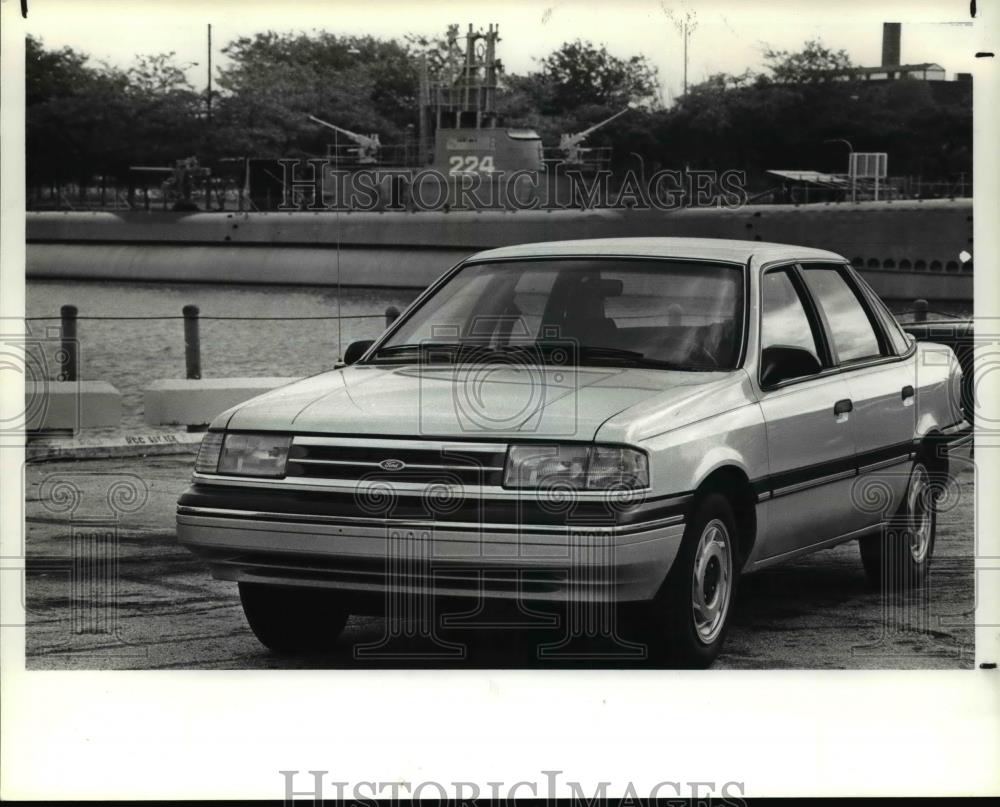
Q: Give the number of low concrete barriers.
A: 2